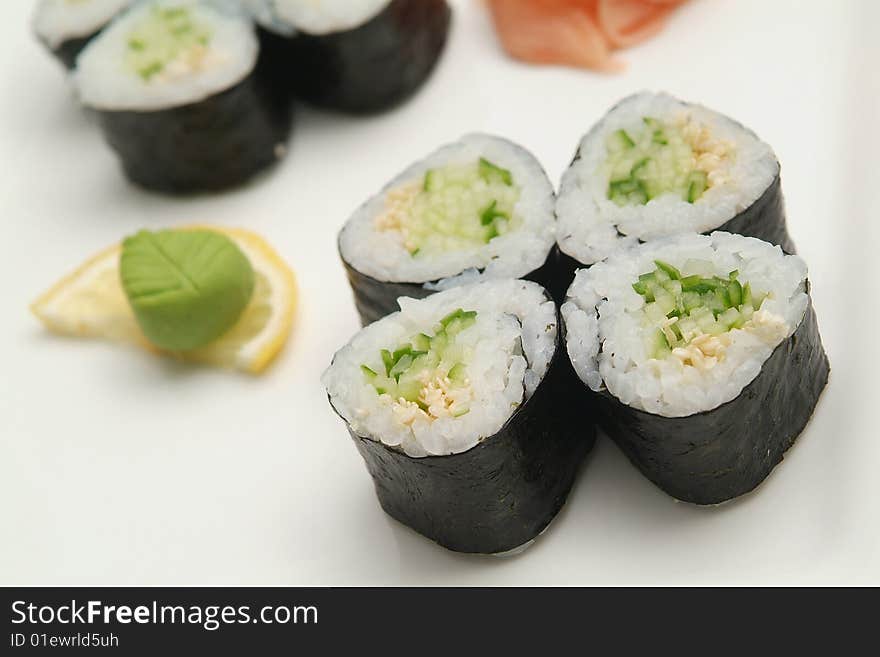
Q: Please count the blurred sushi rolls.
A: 3